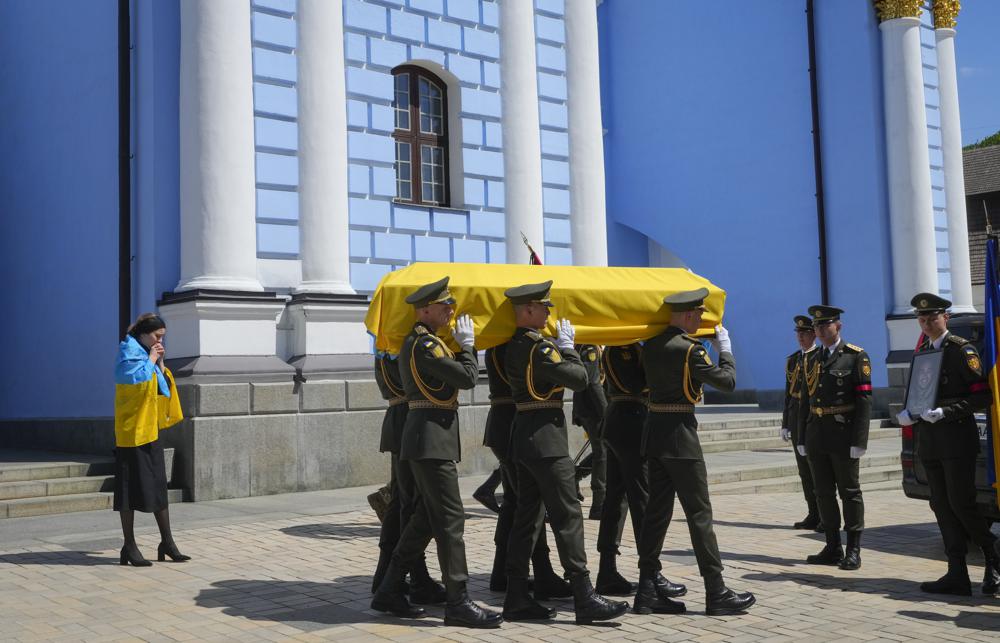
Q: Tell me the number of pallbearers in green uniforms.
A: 6